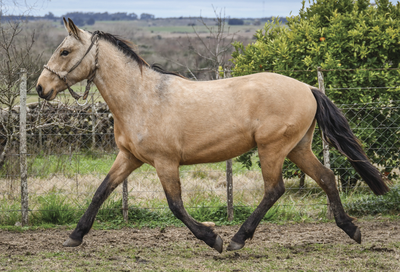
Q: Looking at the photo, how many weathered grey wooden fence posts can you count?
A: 4